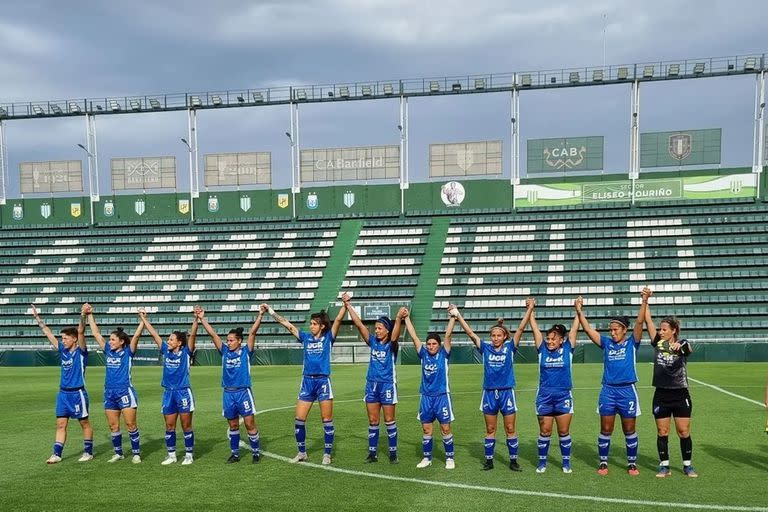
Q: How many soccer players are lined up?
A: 11